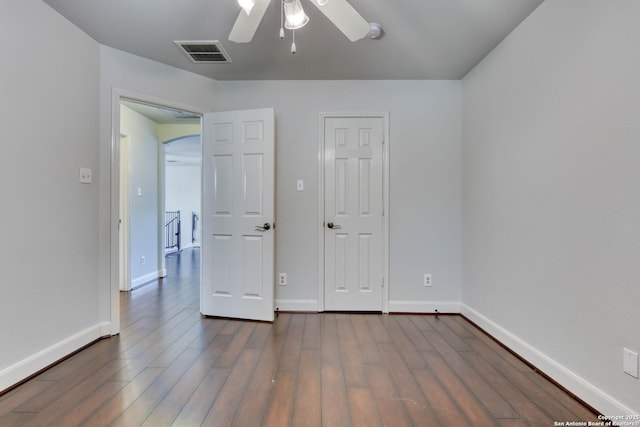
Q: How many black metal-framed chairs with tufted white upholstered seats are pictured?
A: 0